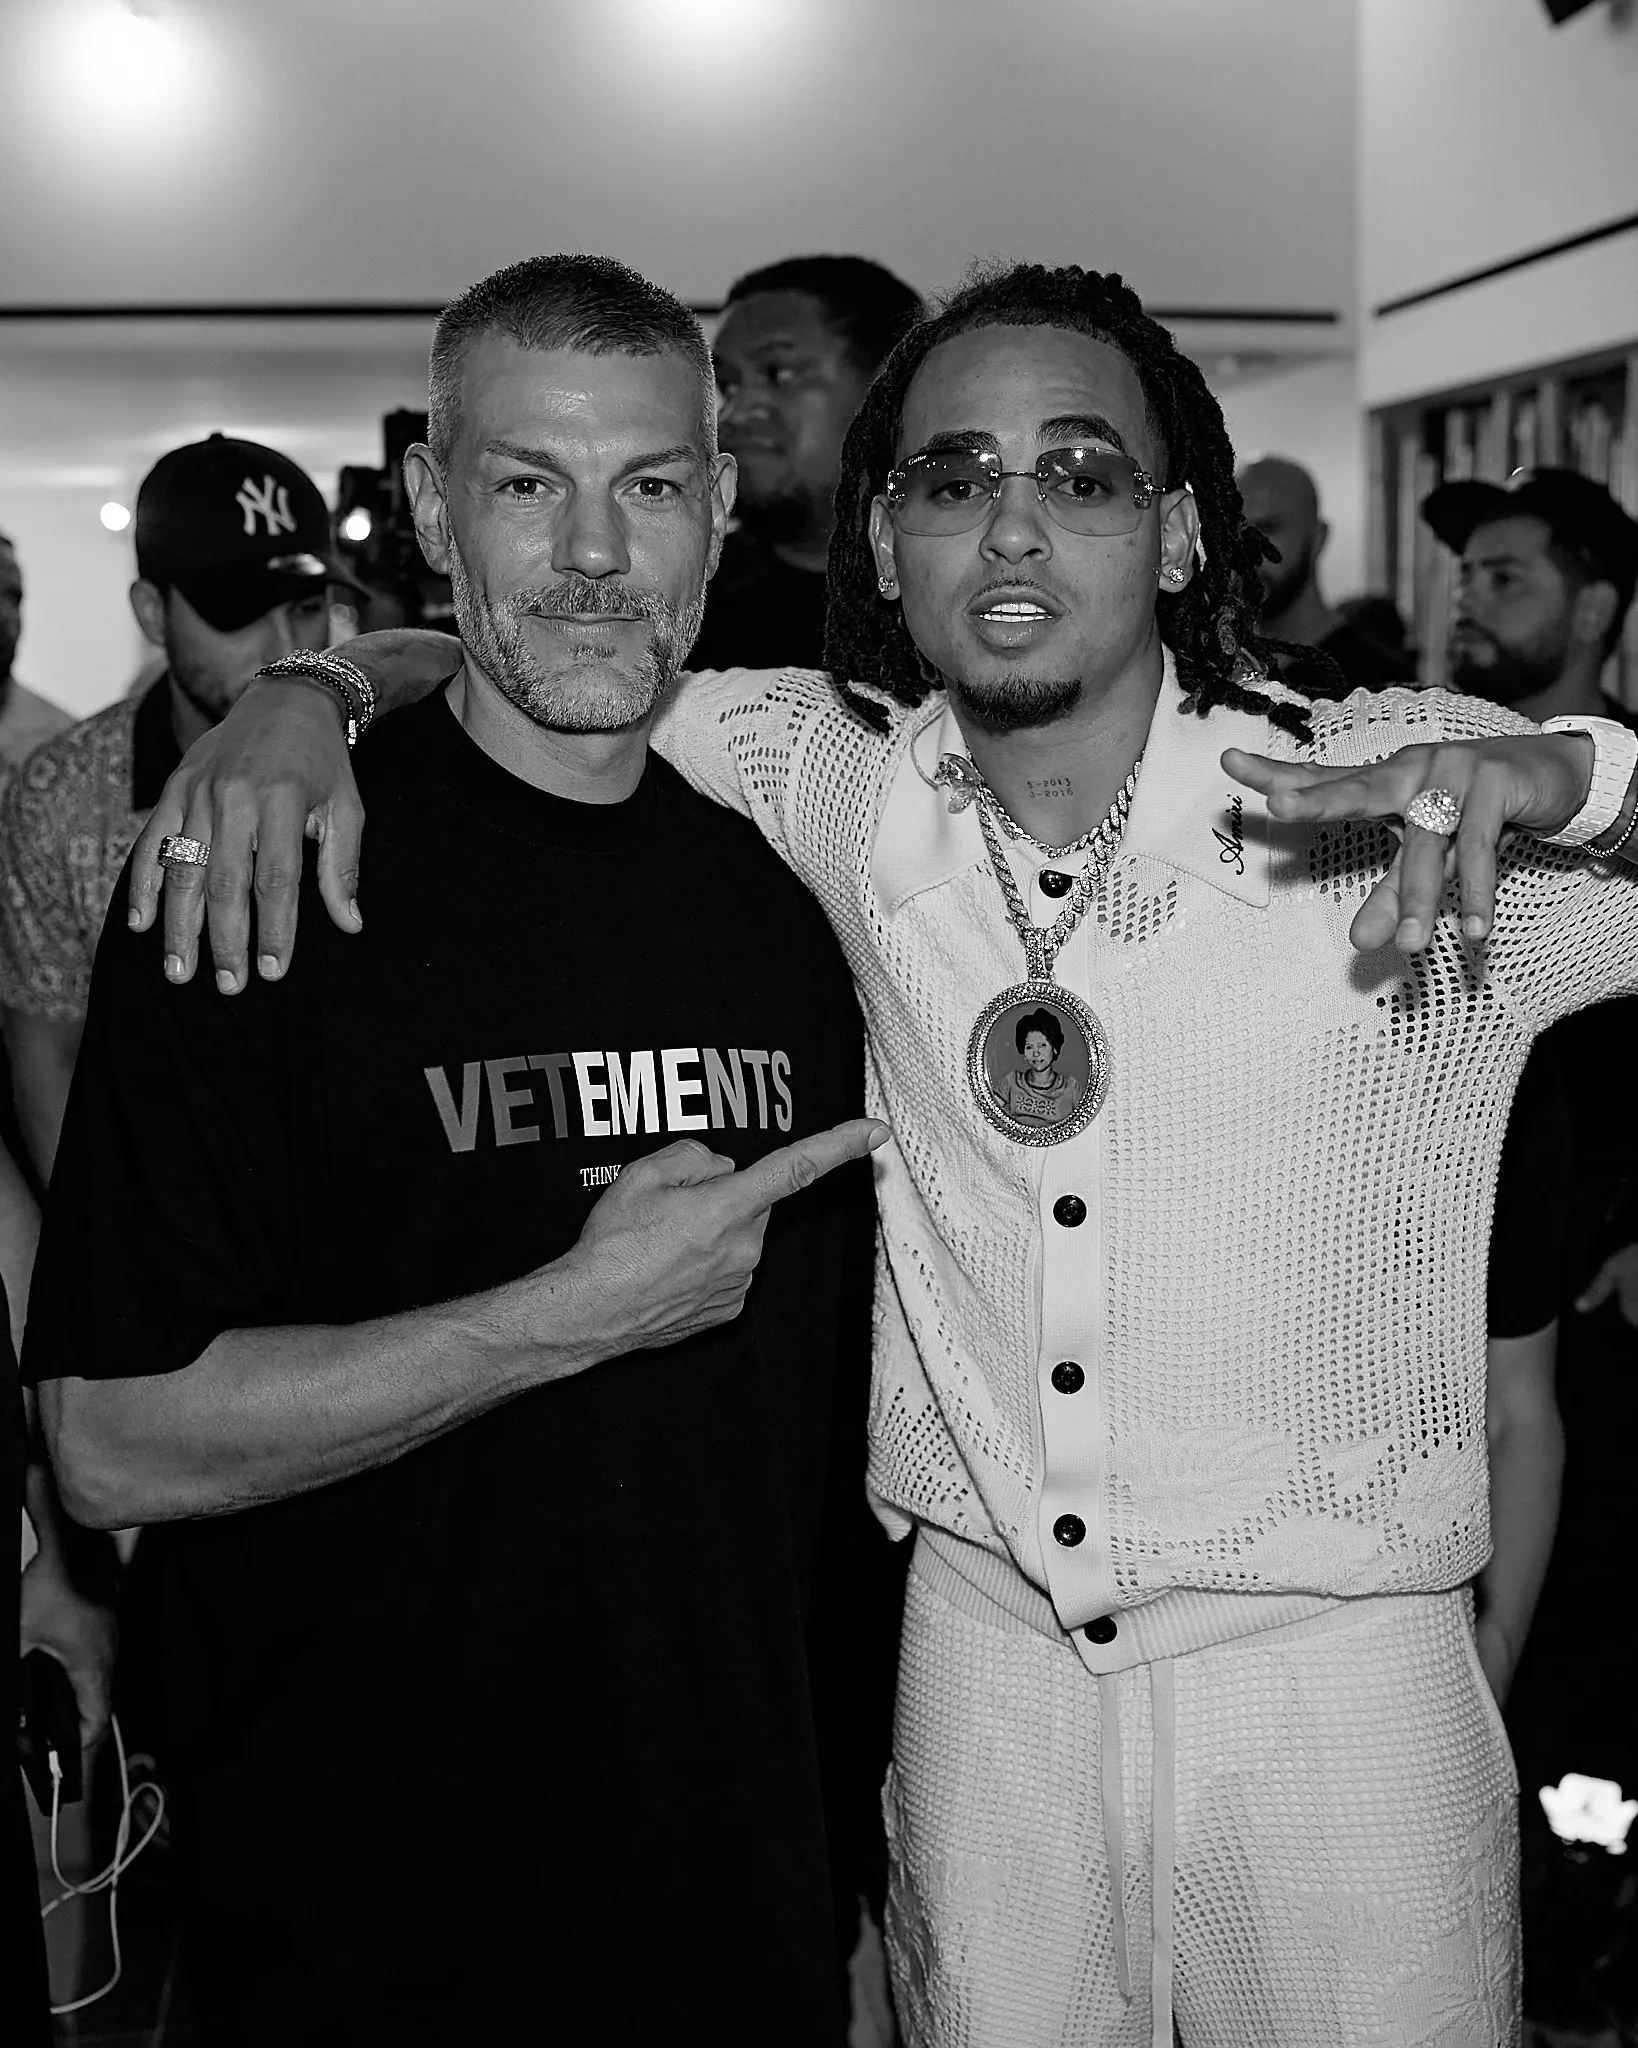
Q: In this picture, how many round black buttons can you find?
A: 5